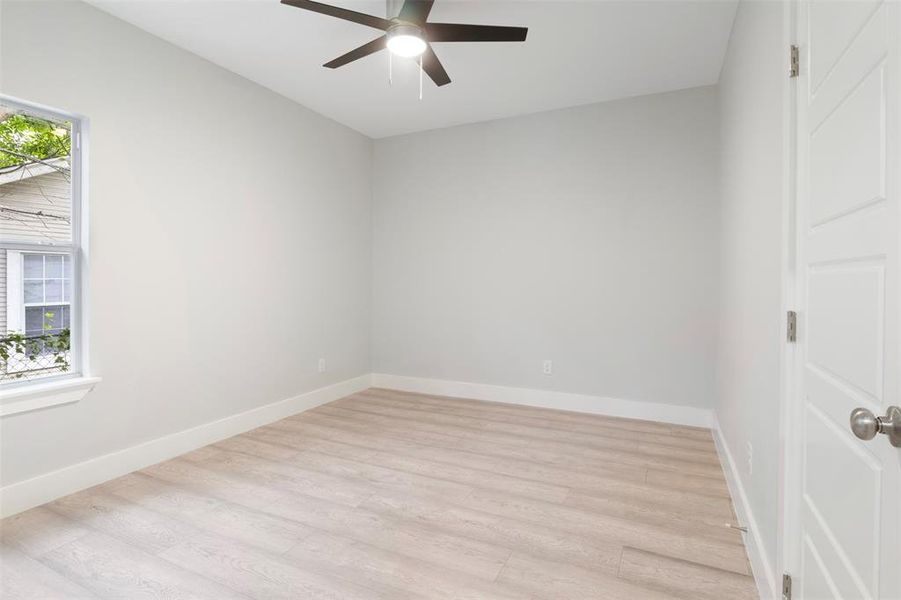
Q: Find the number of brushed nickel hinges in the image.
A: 3